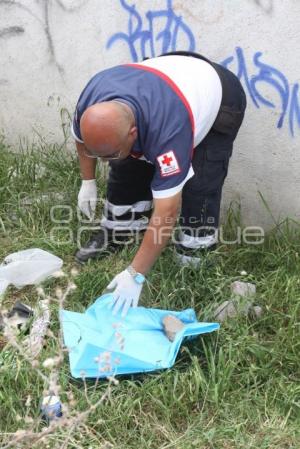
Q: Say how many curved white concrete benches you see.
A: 0